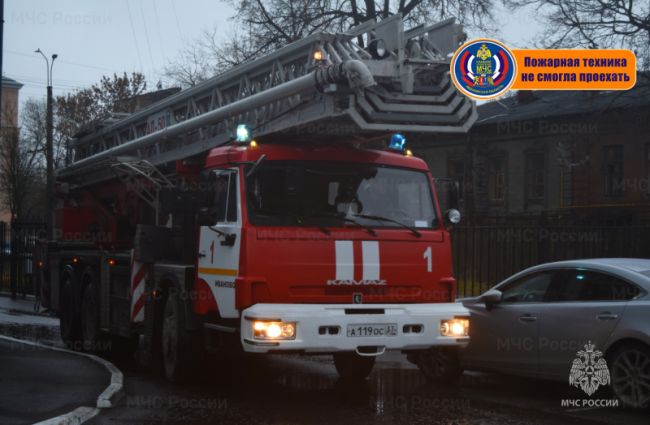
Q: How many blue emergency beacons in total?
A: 2